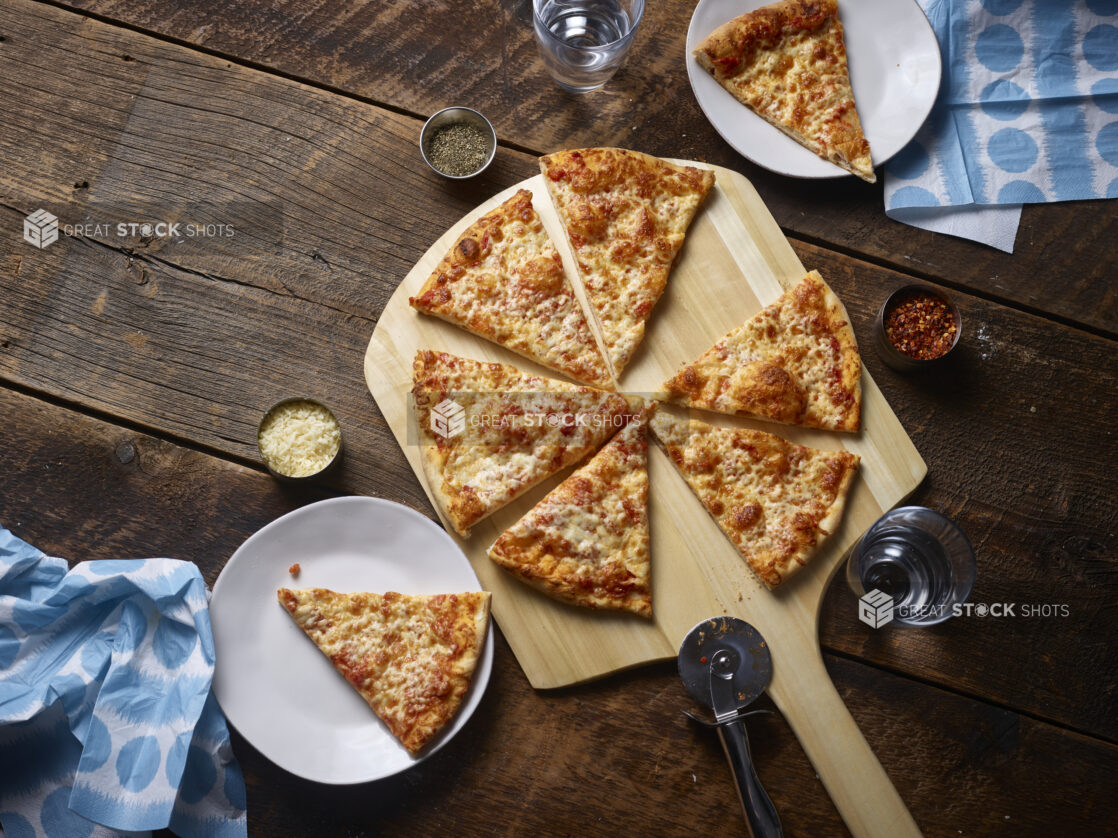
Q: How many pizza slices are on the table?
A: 8